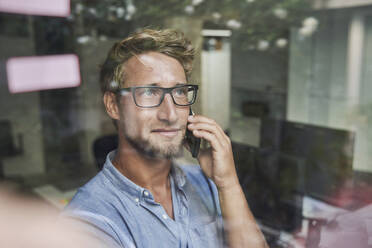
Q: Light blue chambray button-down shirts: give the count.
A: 1